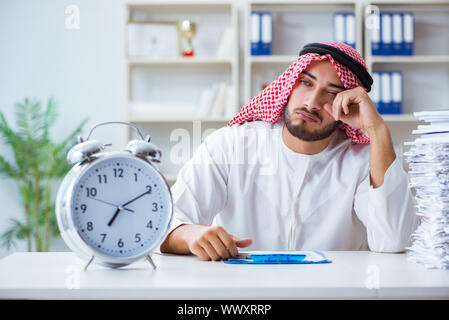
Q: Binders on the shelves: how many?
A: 11